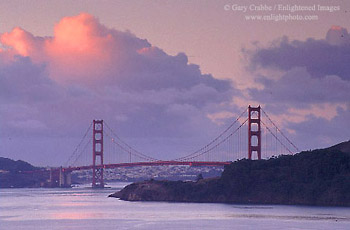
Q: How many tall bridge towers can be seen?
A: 2